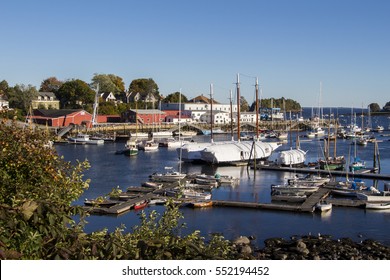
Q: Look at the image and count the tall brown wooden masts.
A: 4